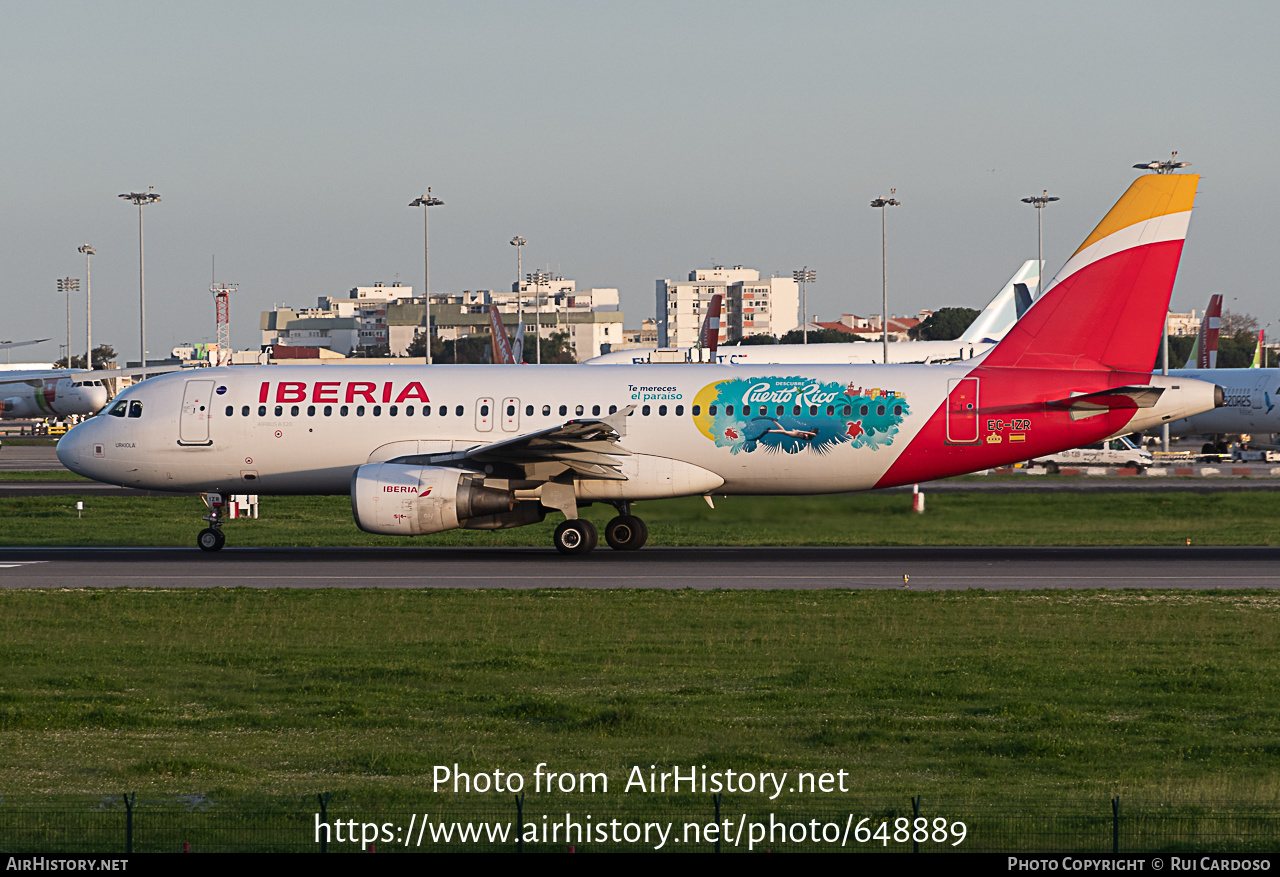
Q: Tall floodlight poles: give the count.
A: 10